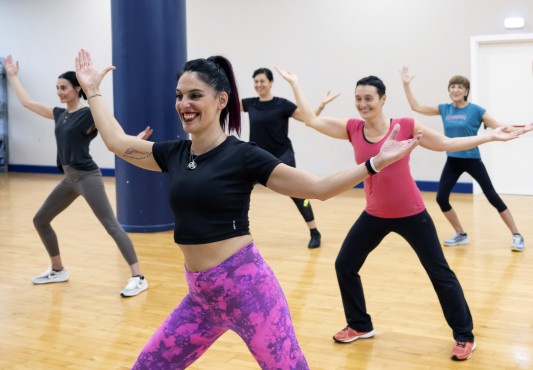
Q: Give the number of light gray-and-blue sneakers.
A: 2